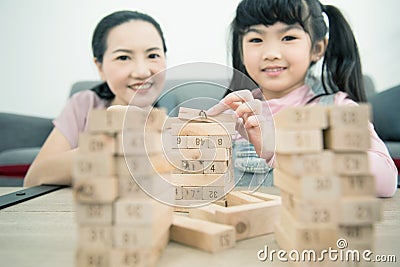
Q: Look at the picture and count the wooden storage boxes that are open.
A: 1